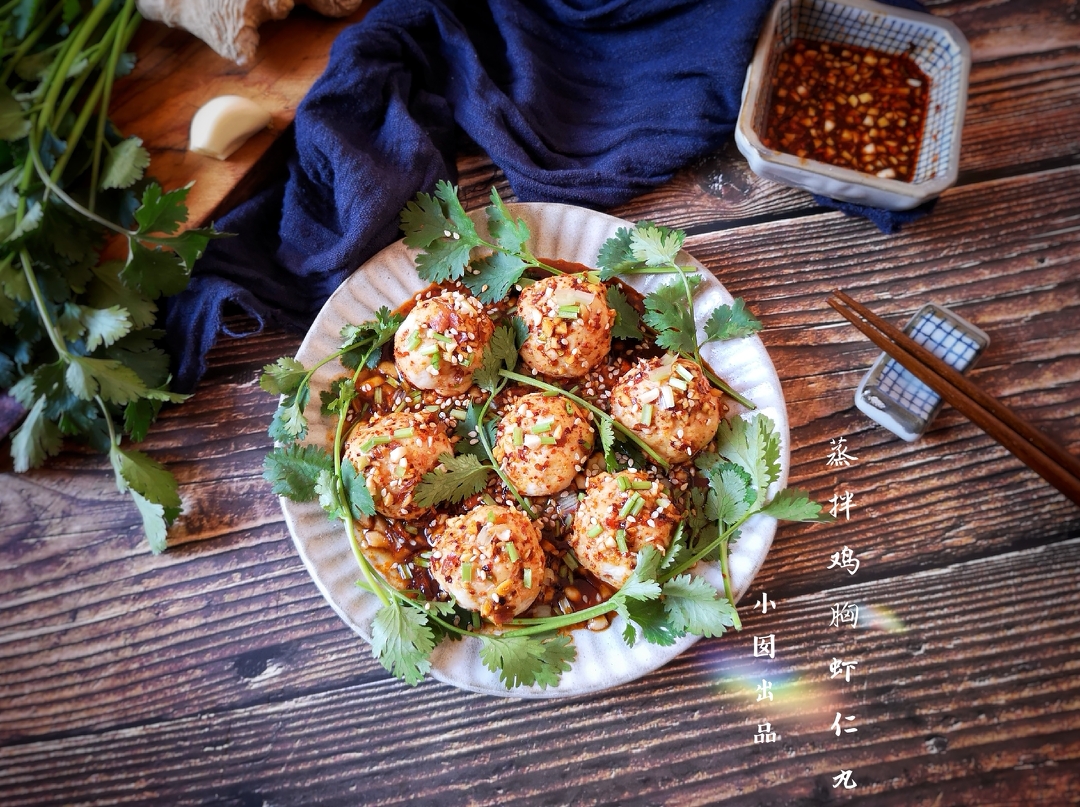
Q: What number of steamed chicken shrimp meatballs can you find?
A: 7